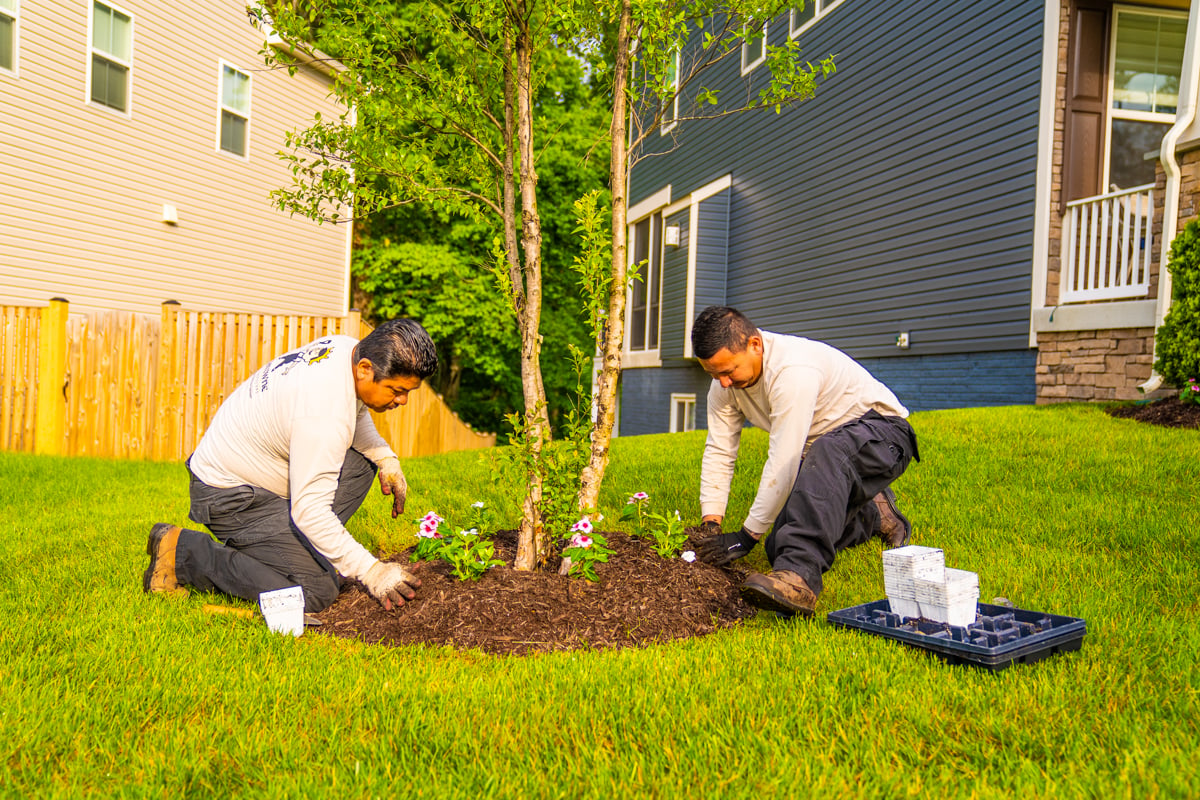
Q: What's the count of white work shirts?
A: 2